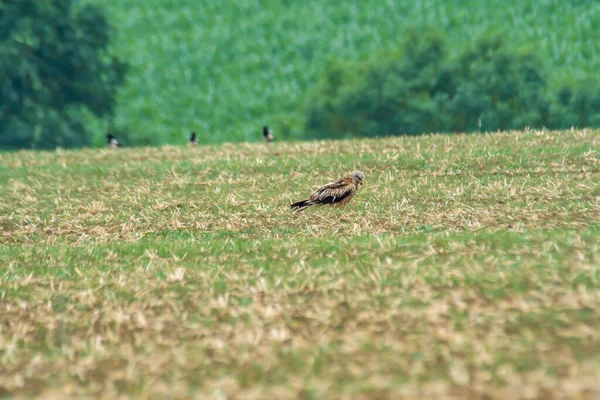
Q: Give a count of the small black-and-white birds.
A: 3